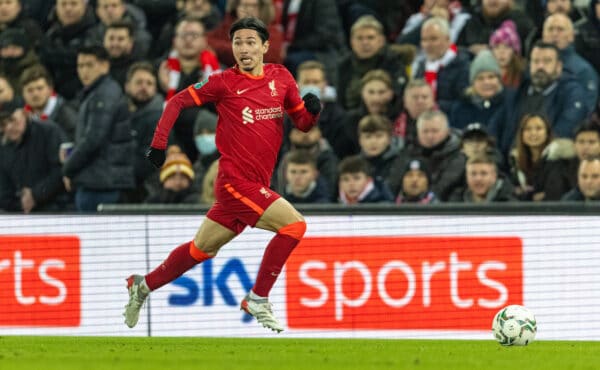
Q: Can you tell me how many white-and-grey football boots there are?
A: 2